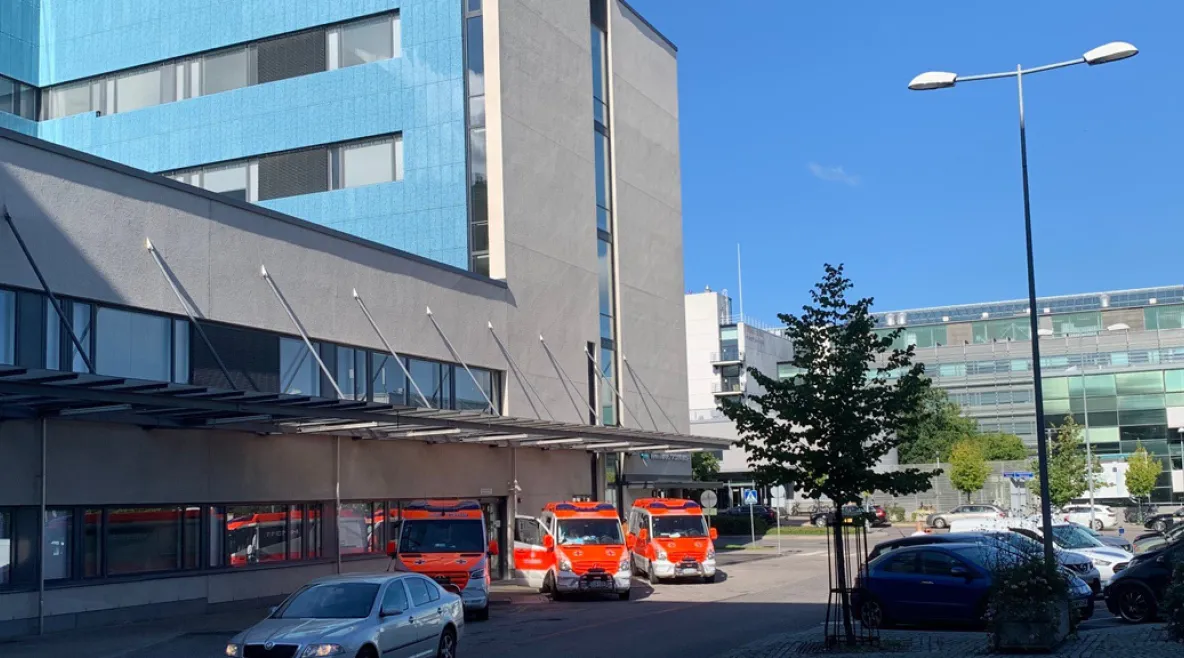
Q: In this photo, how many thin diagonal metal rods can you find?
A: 9